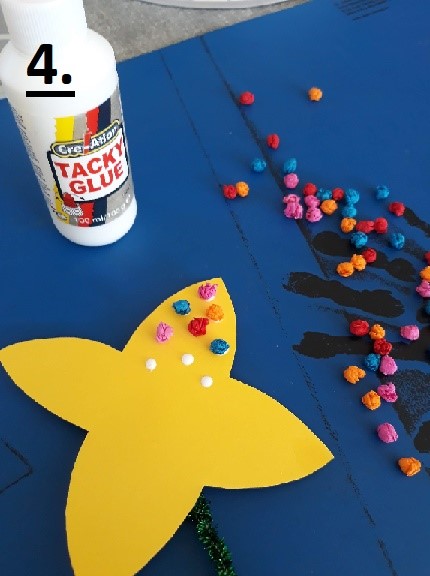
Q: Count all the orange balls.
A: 12